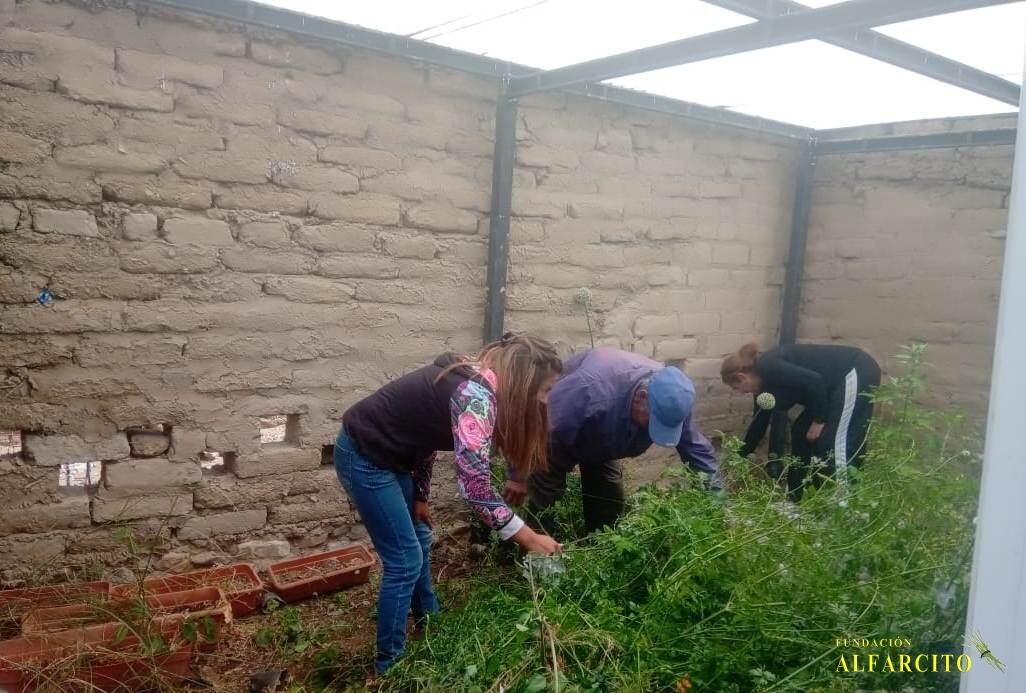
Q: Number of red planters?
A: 5